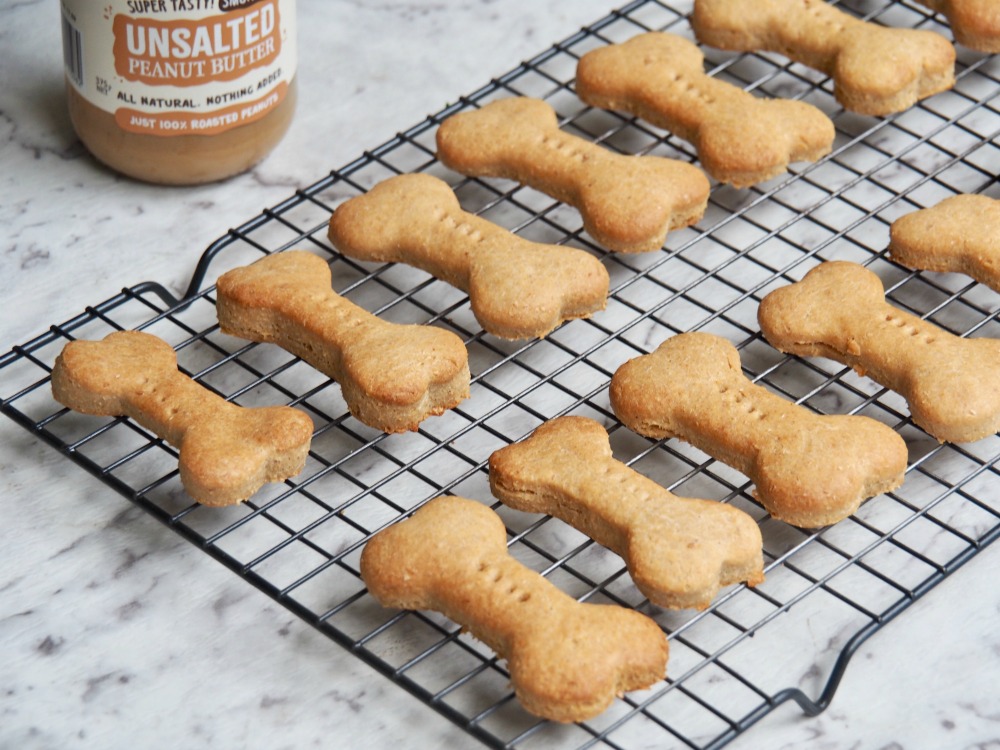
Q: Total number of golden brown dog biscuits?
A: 12